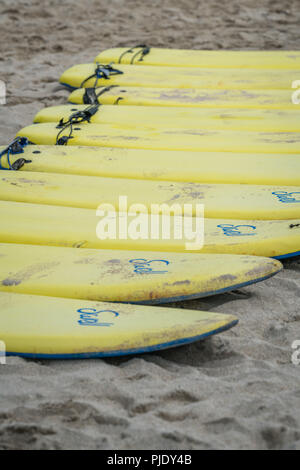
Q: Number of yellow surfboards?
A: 10